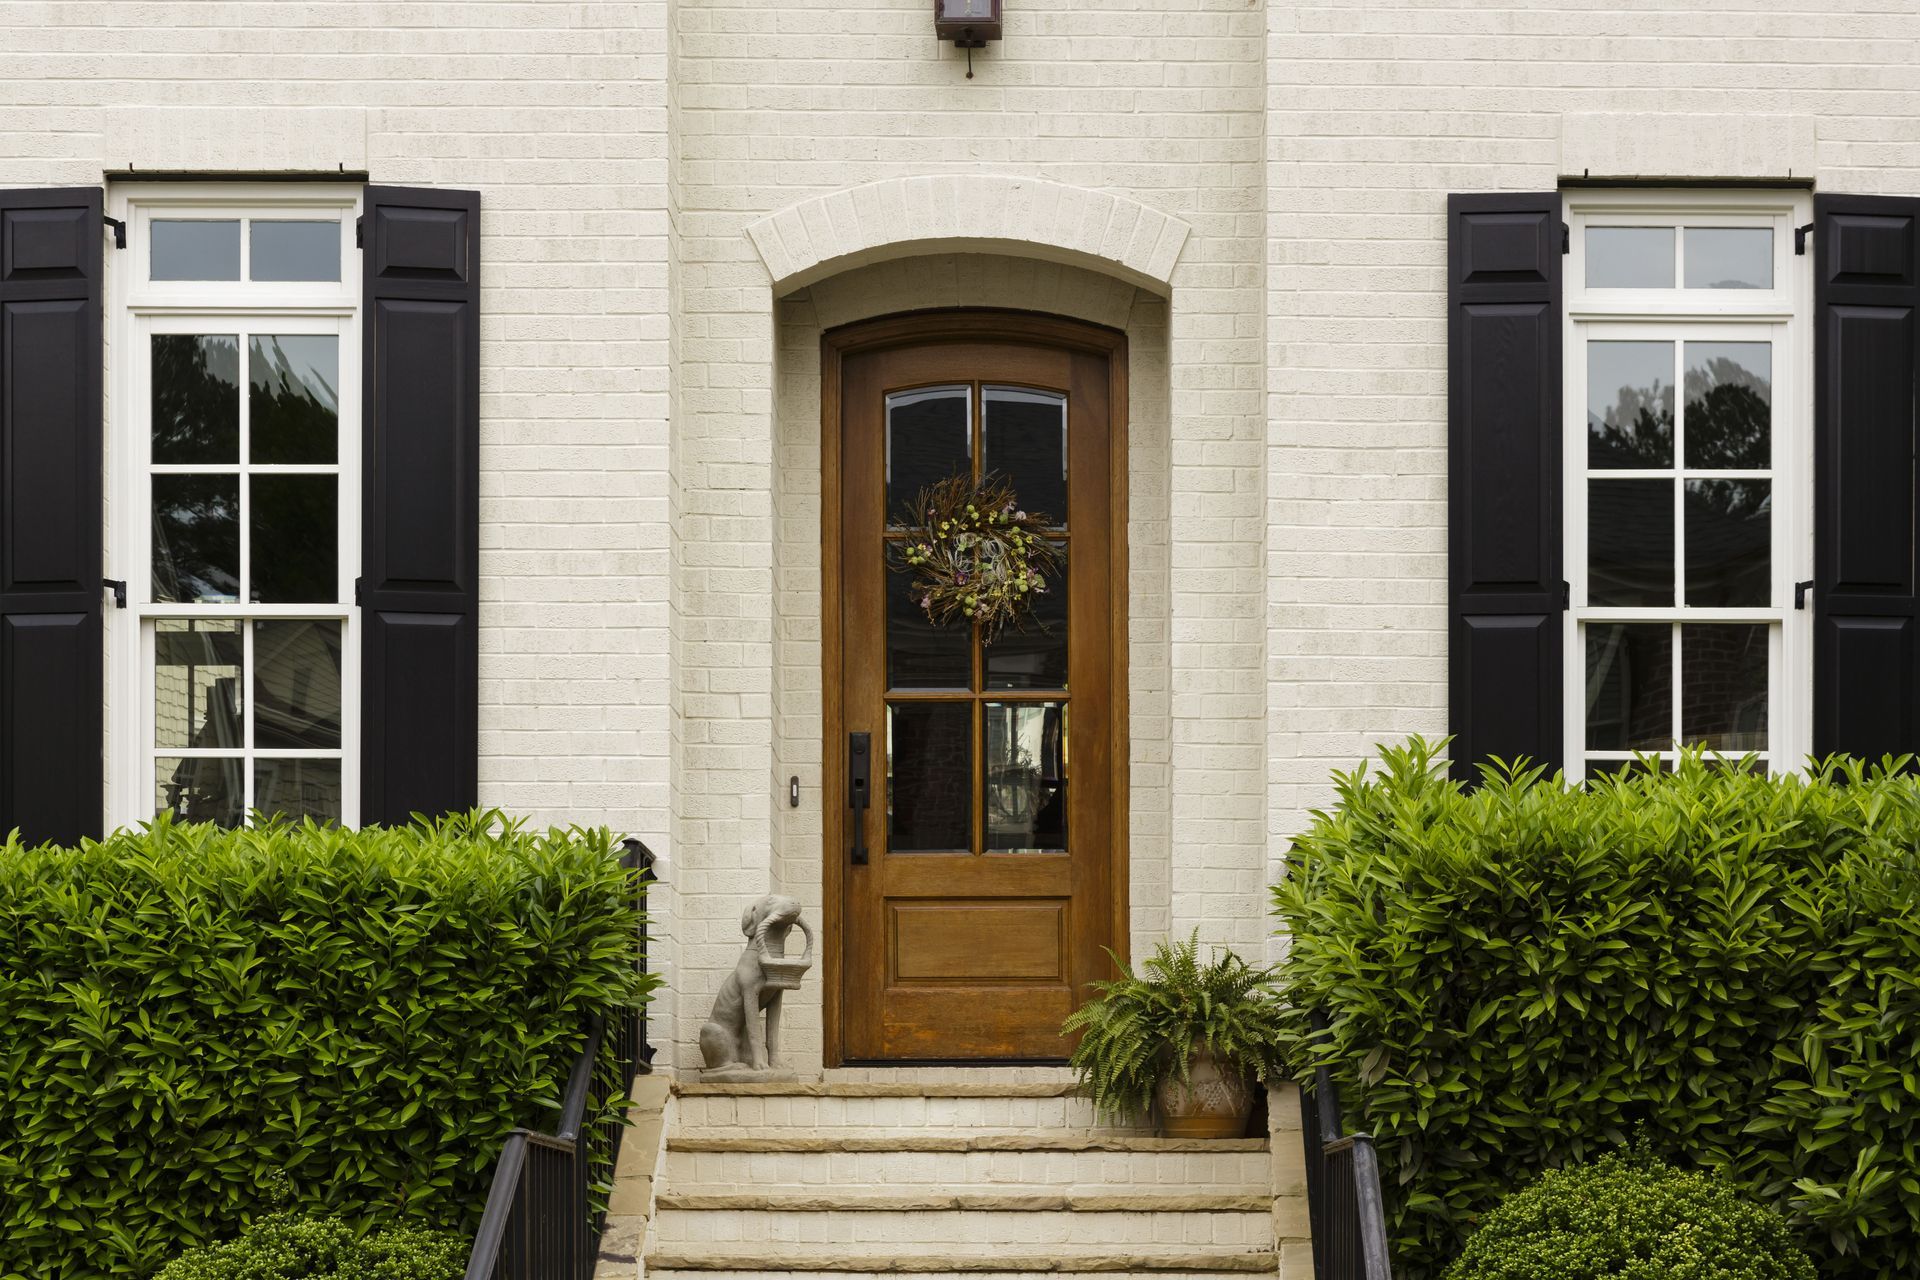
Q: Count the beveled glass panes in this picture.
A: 6